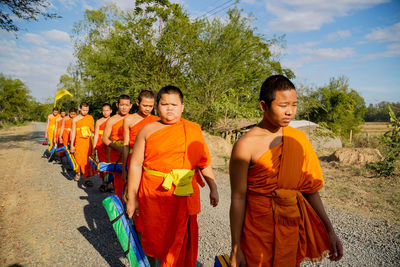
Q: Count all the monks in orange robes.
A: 9